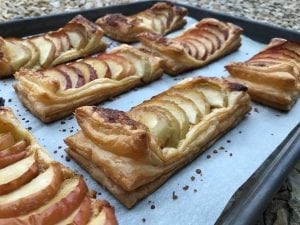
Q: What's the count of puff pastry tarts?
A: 7